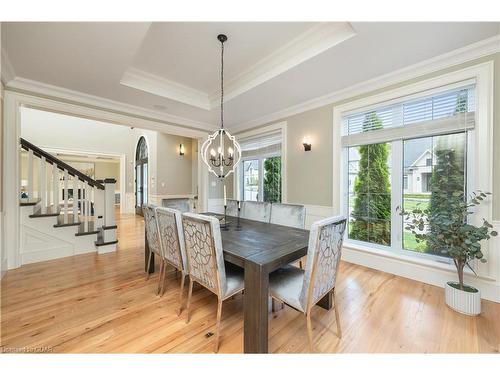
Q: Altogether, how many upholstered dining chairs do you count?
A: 8